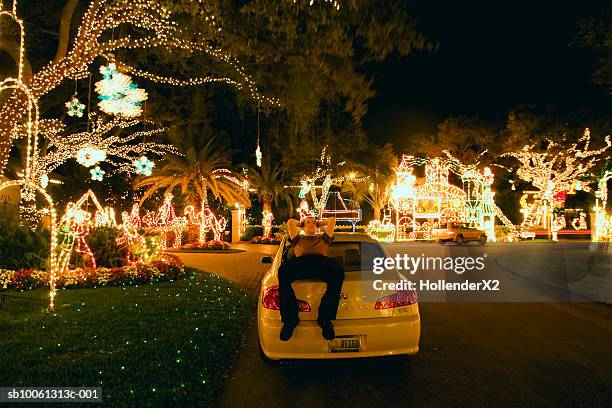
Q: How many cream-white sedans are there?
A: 1